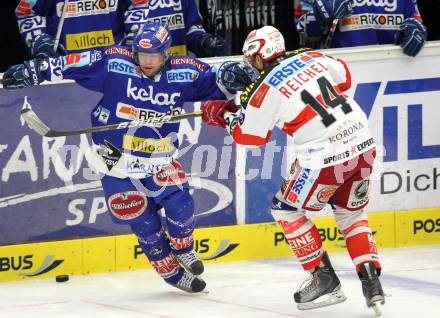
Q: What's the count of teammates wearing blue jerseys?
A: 4